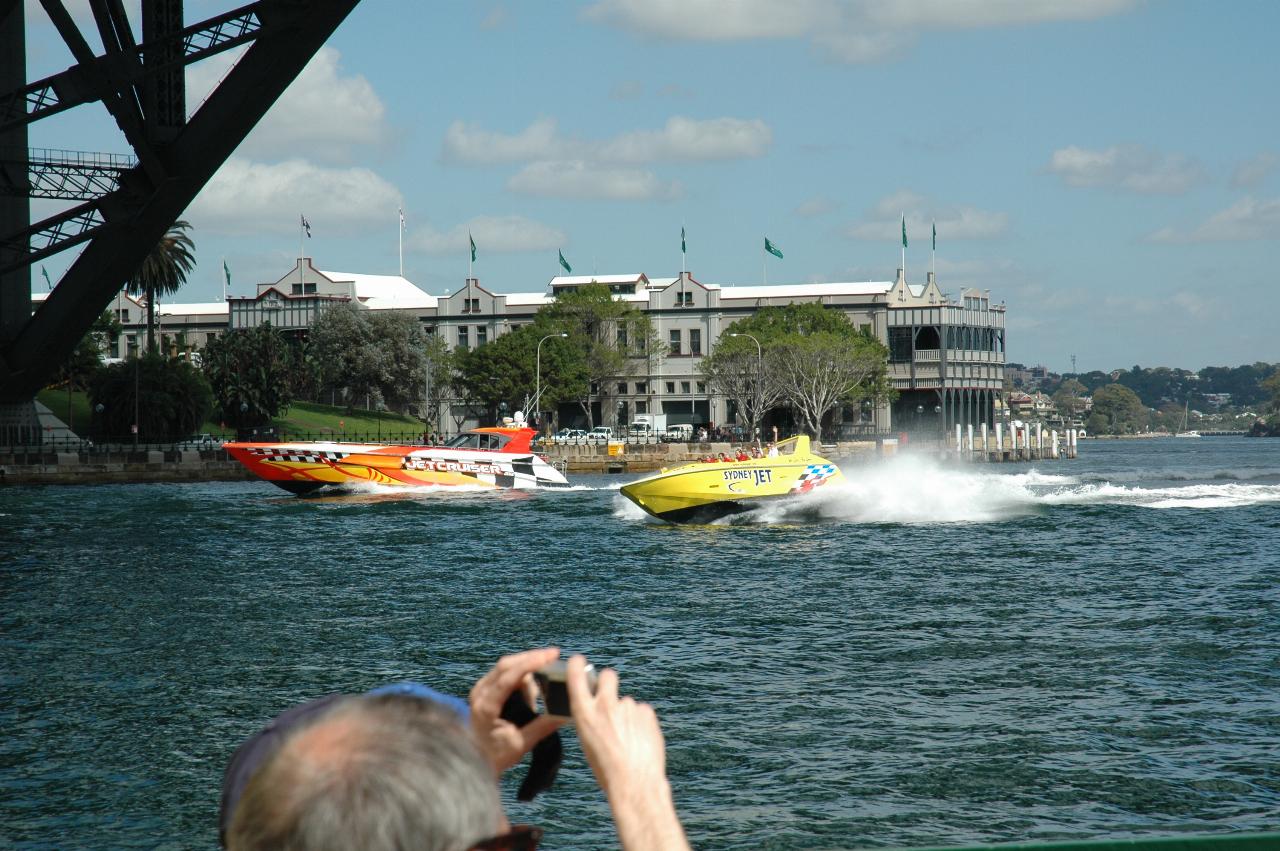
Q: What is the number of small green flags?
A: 8